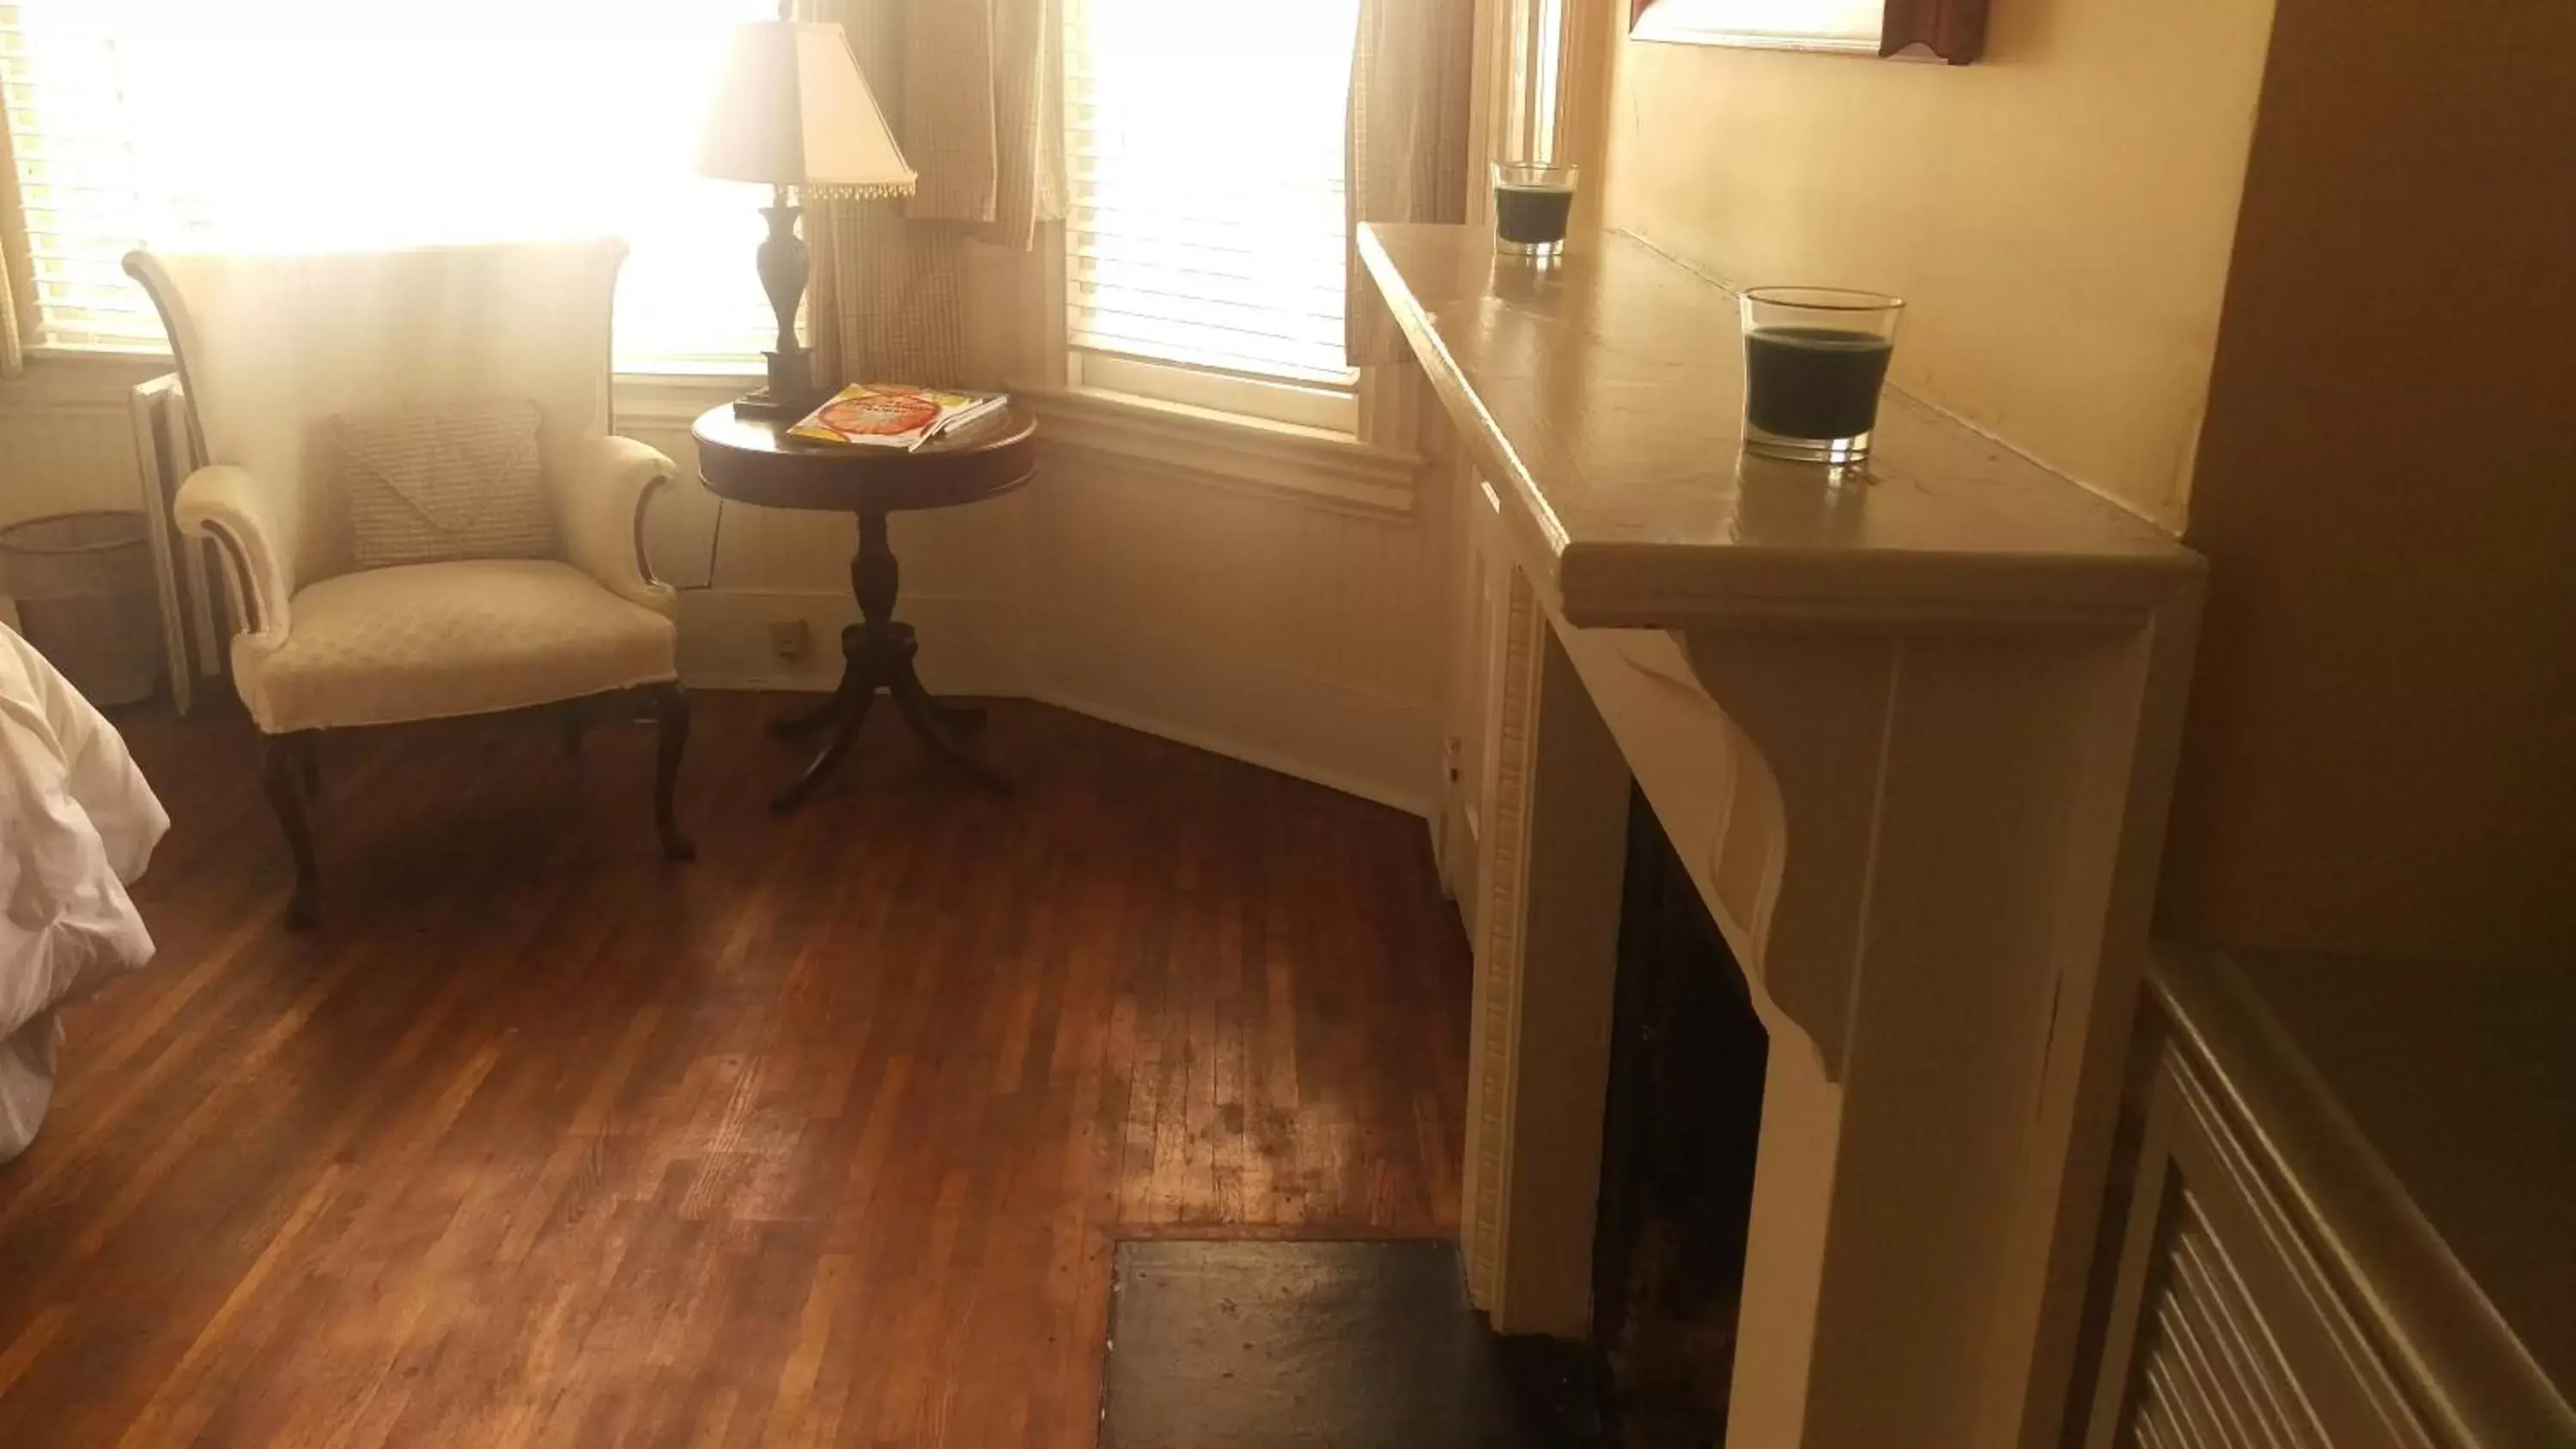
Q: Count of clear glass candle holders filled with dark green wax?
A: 2